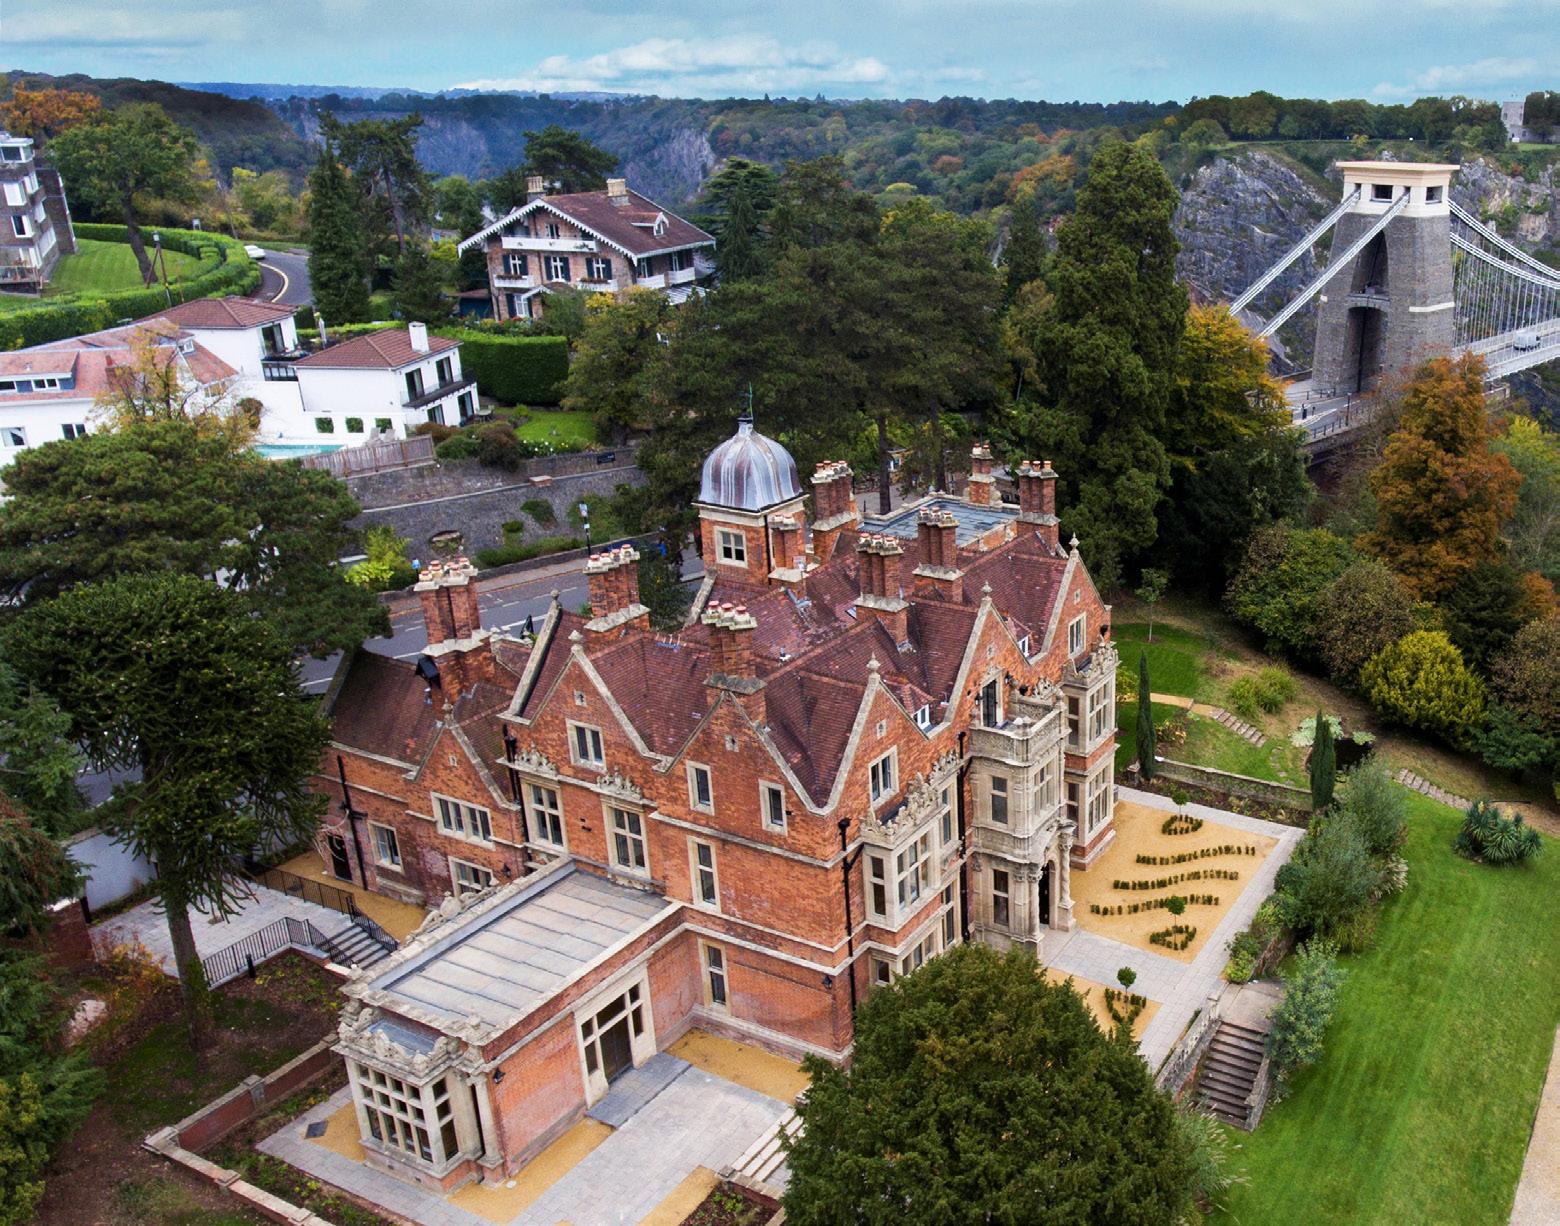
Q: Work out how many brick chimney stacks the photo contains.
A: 9